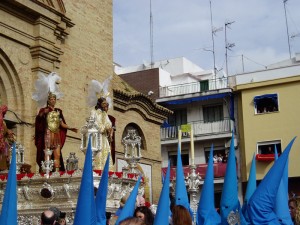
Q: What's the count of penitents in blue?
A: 11